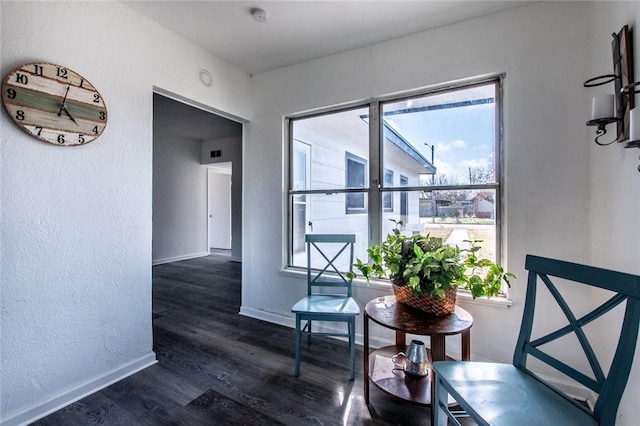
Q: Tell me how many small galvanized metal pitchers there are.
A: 1